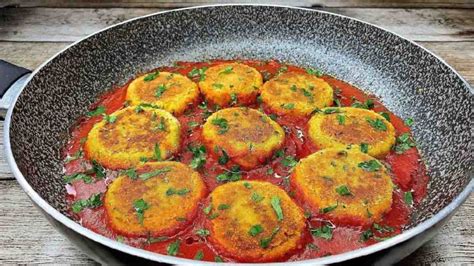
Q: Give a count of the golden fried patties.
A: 9